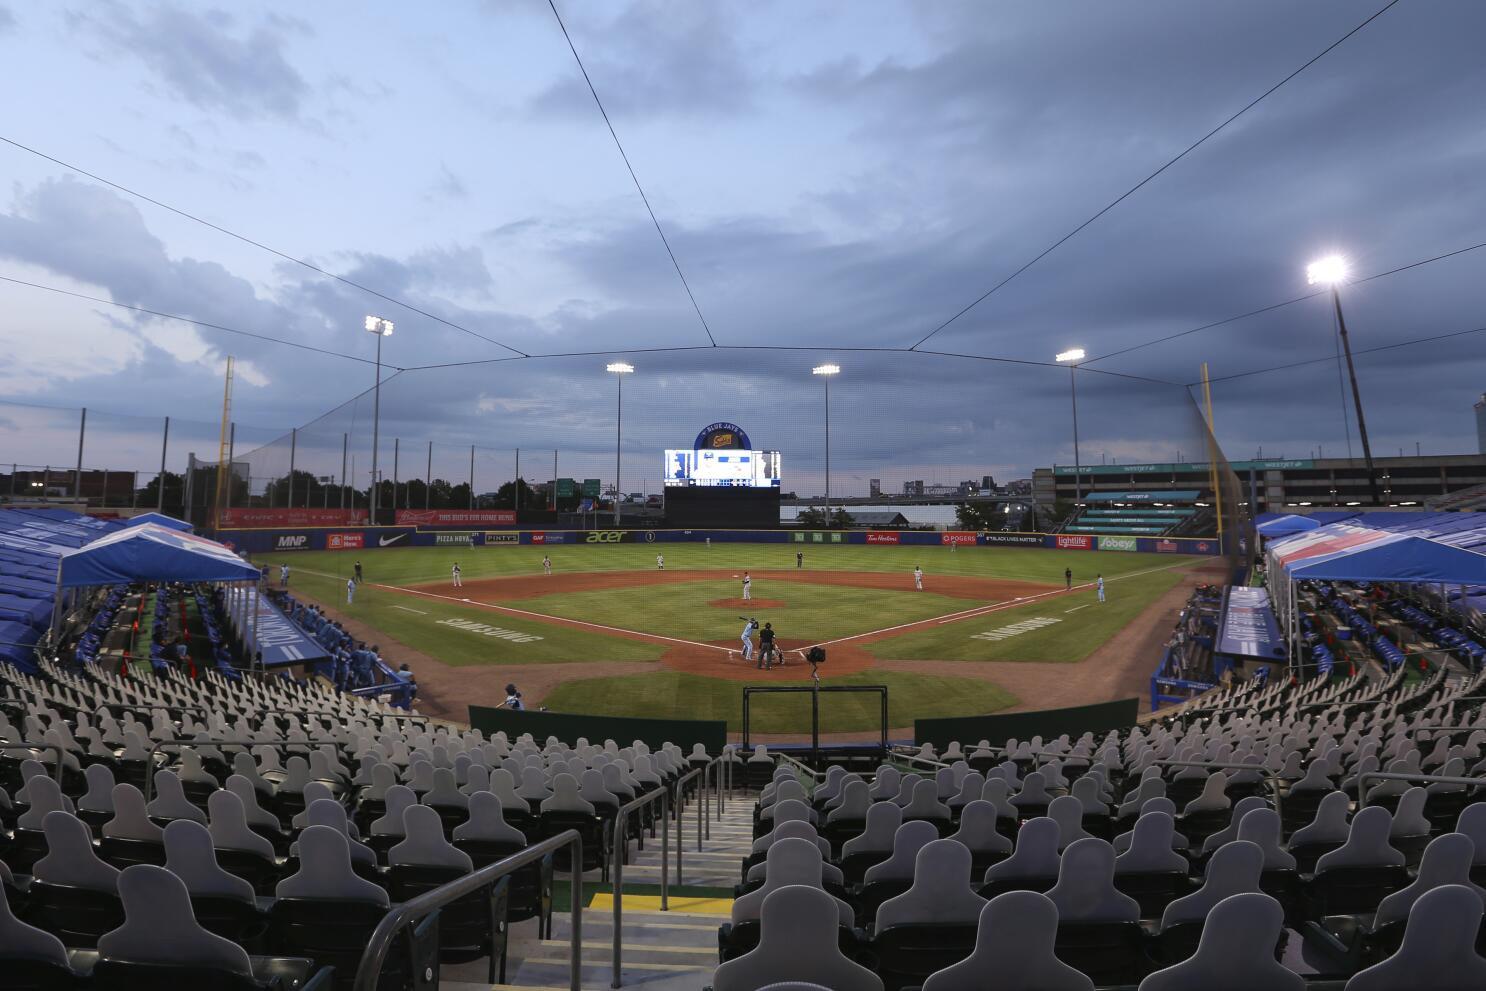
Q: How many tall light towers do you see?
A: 5